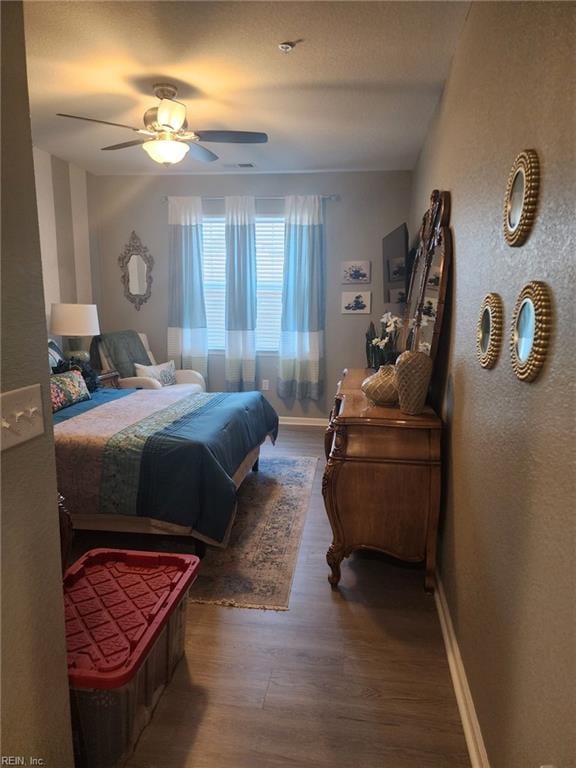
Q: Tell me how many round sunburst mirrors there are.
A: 3